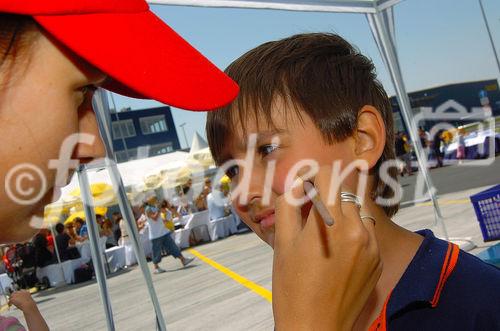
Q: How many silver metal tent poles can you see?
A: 3